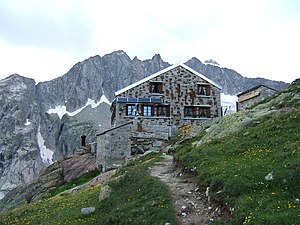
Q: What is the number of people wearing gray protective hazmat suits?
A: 0